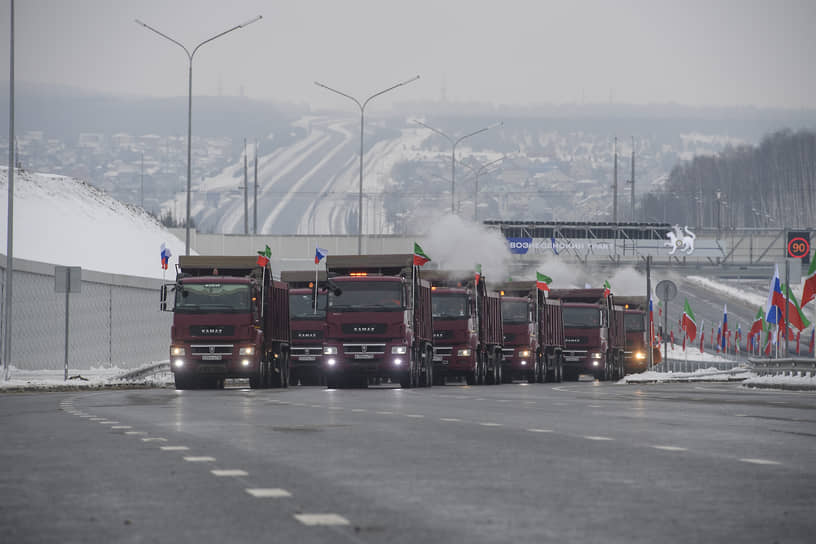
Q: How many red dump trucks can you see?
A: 7